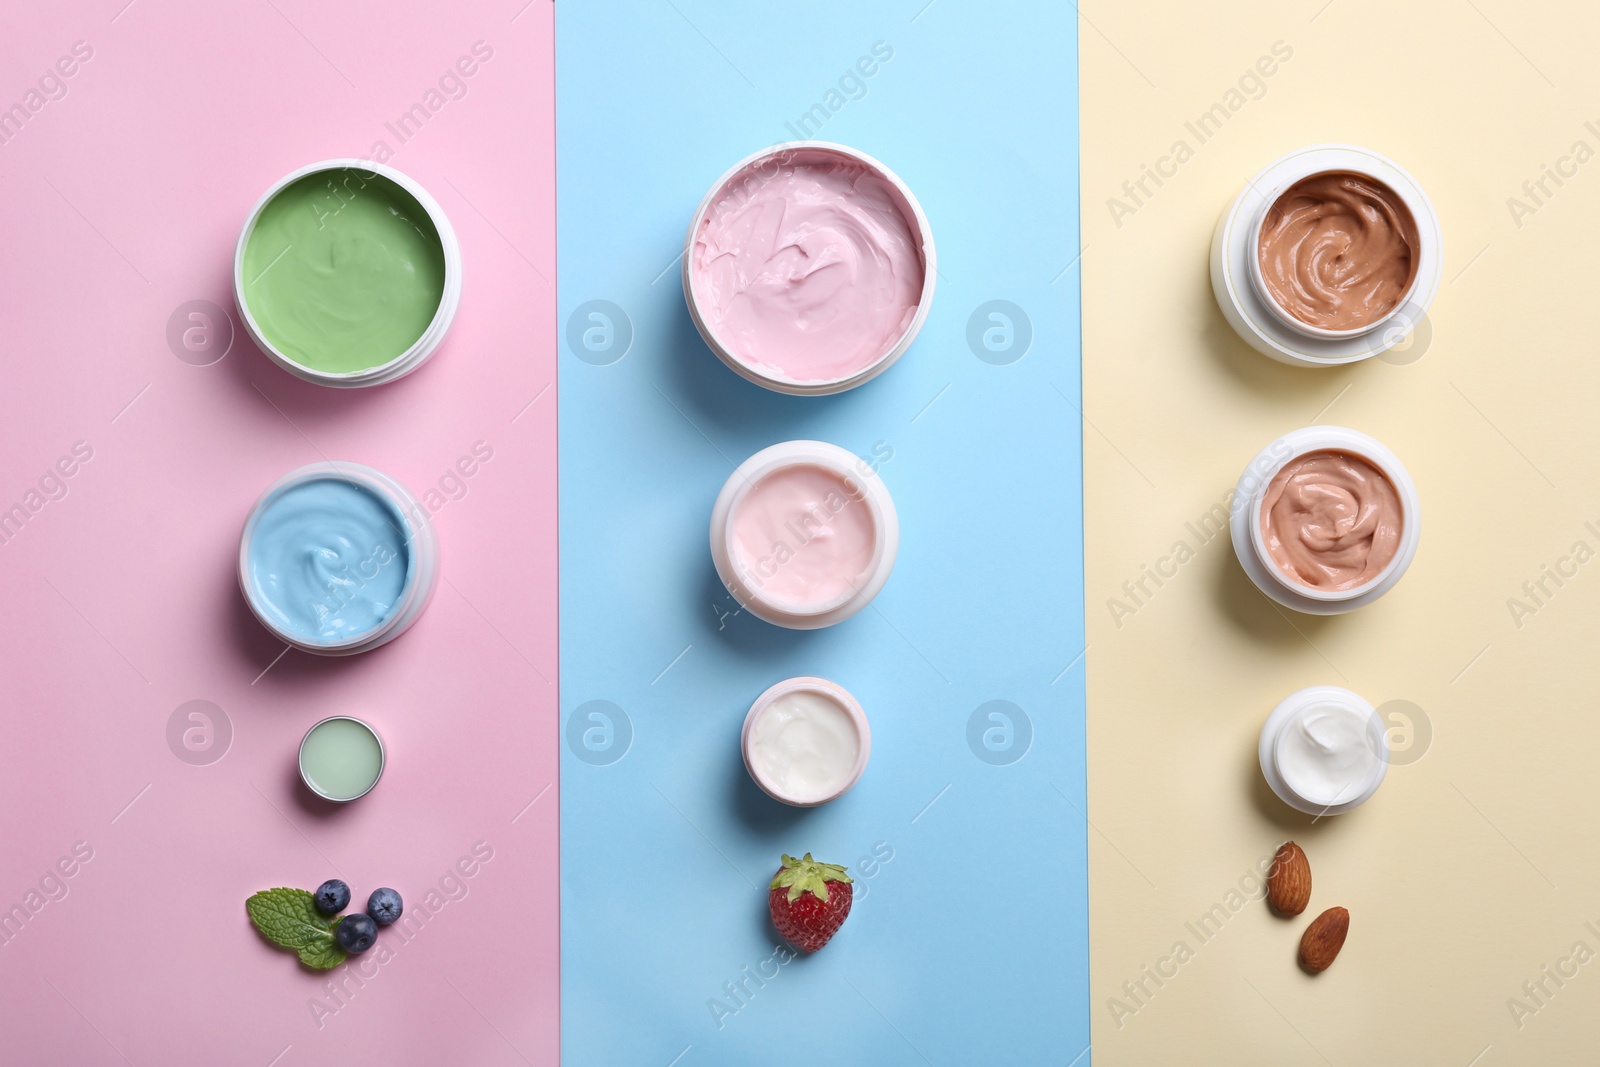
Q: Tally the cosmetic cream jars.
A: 9